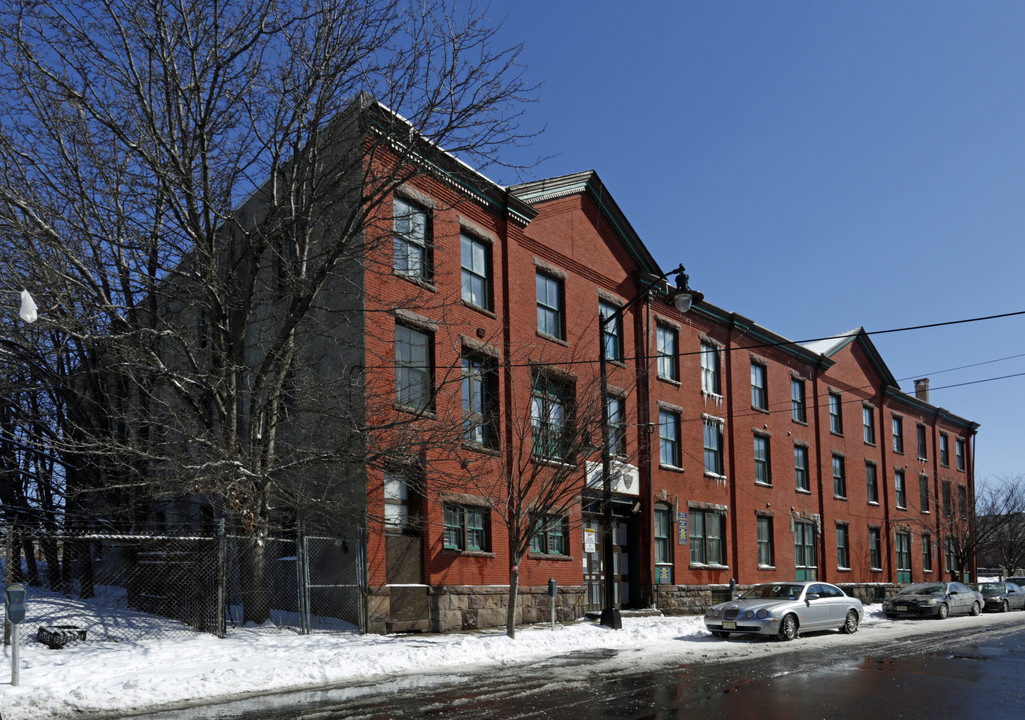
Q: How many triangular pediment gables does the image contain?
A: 2